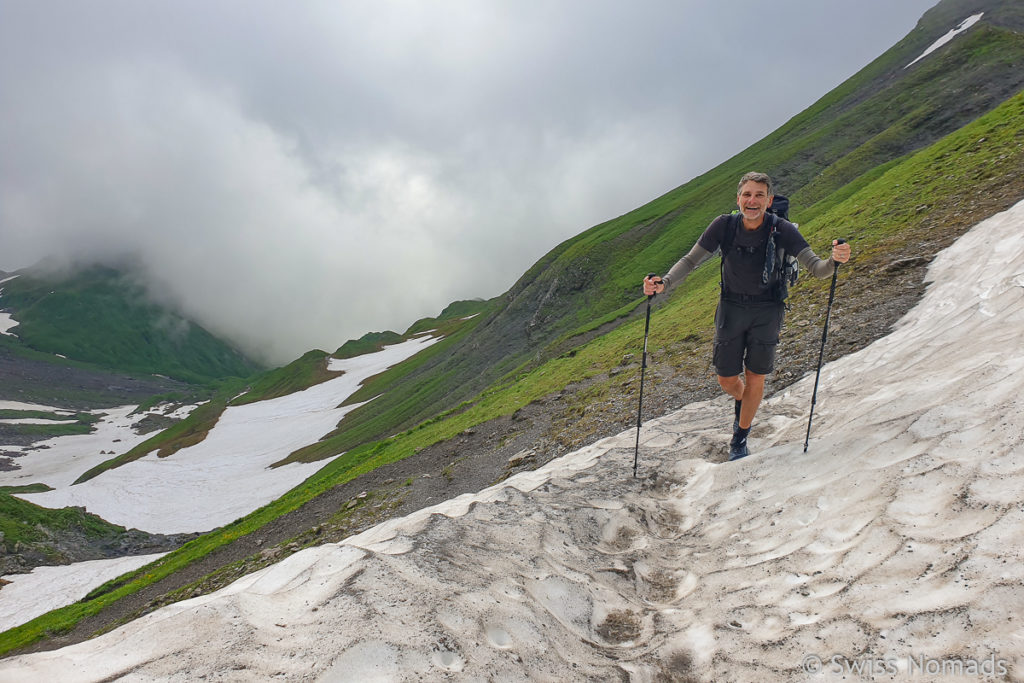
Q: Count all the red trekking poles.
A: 0